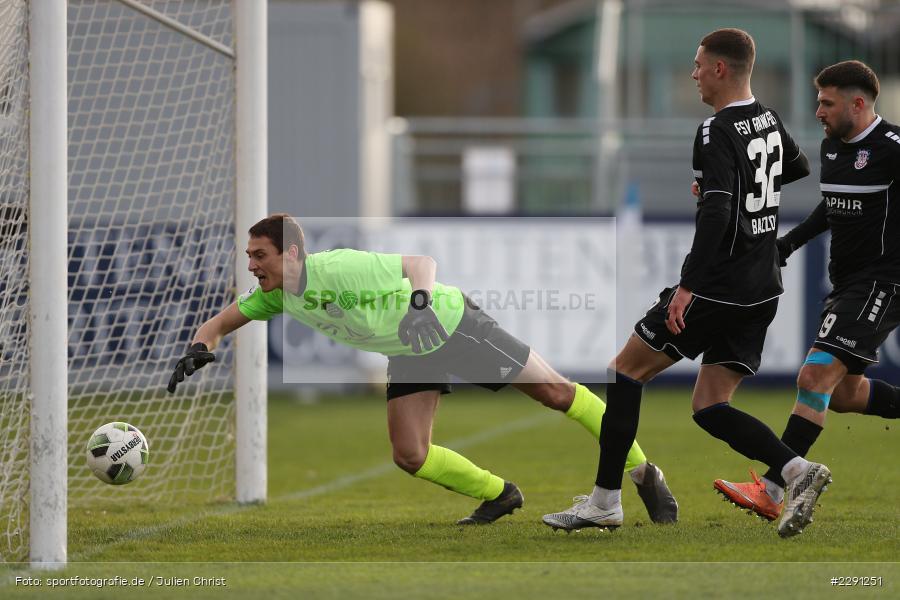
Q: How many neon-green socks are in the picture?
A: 2